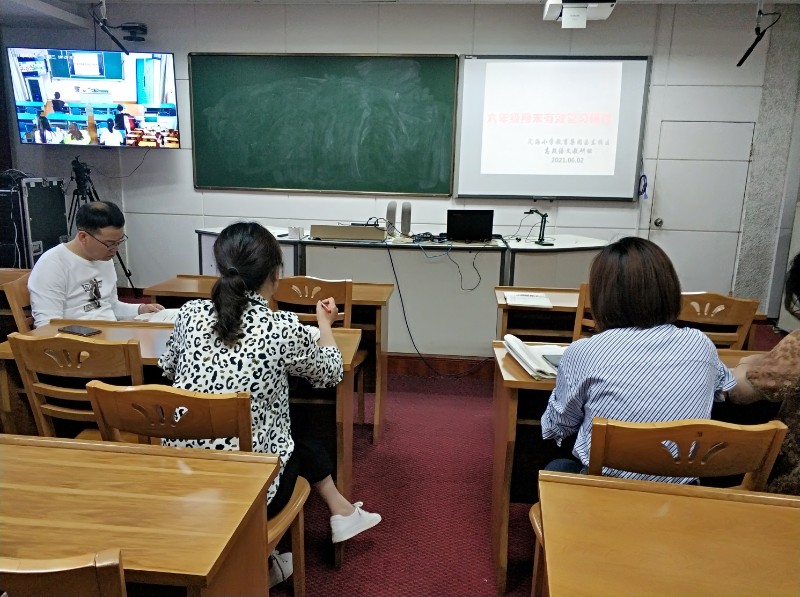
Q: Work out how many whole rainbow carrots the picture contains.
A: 0